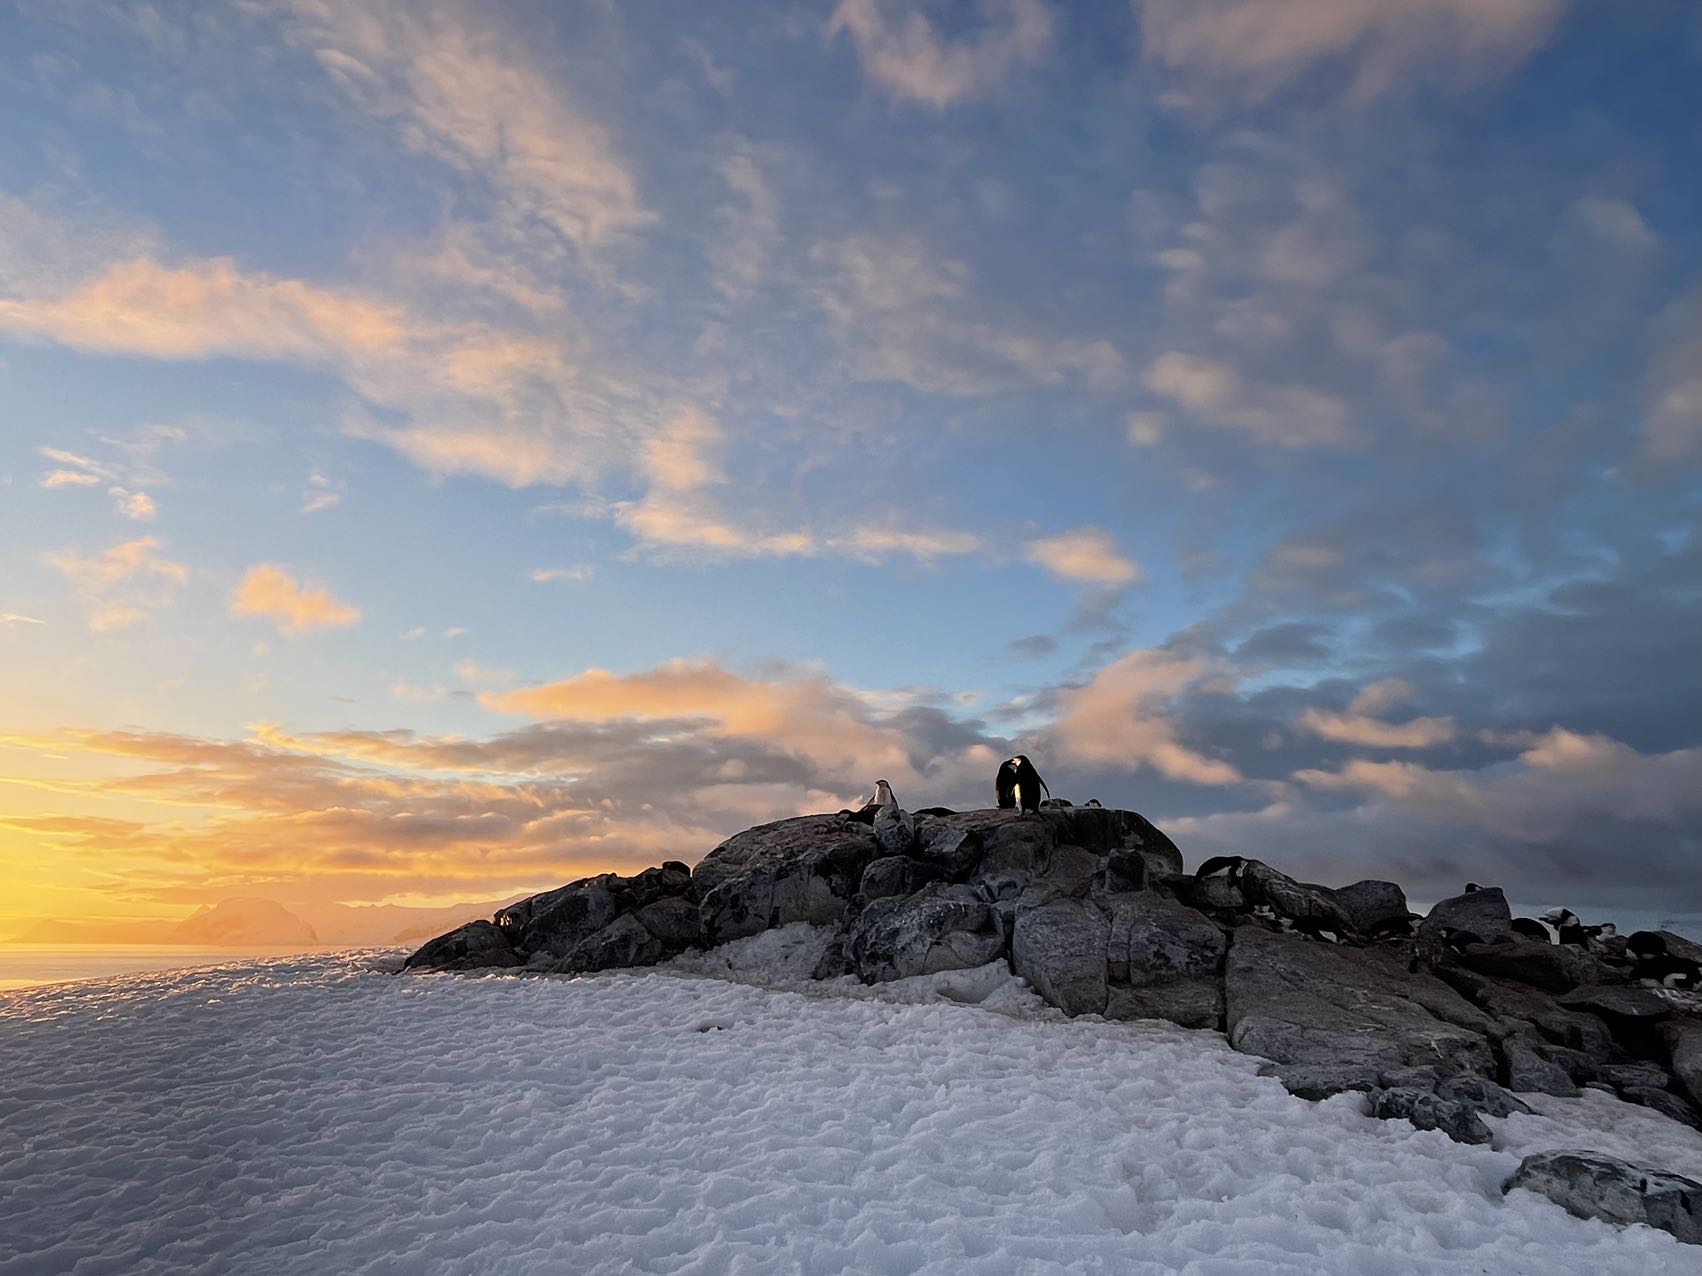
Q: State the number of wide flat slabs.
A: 1